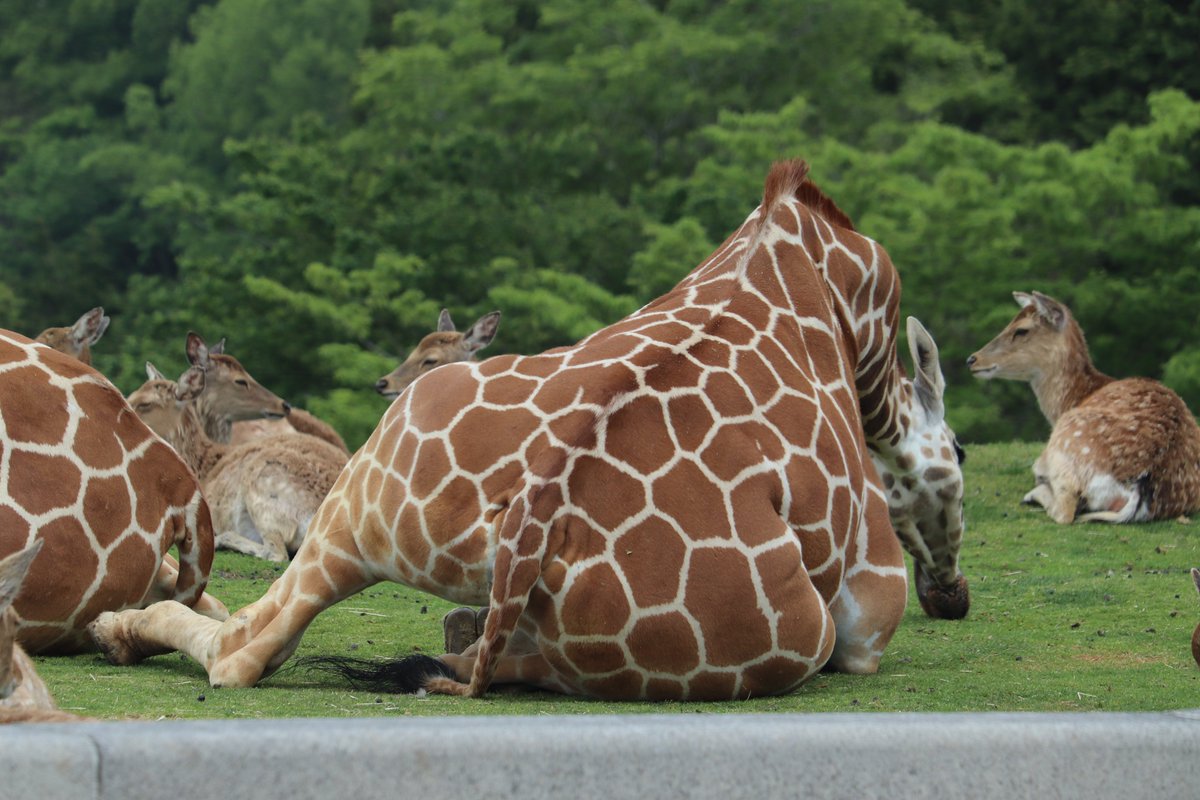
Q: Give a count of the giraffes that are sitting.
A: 2